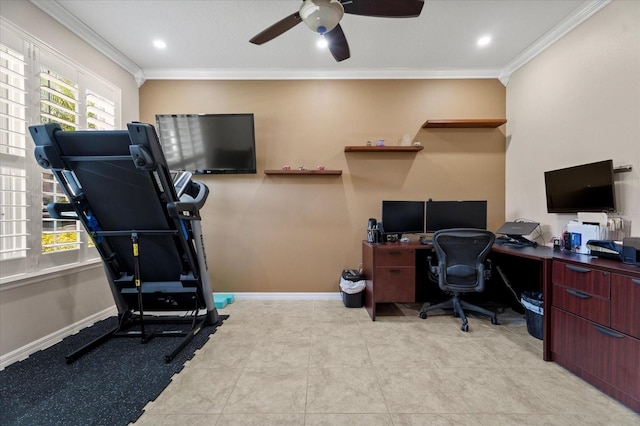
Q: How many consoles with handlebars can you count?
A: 1